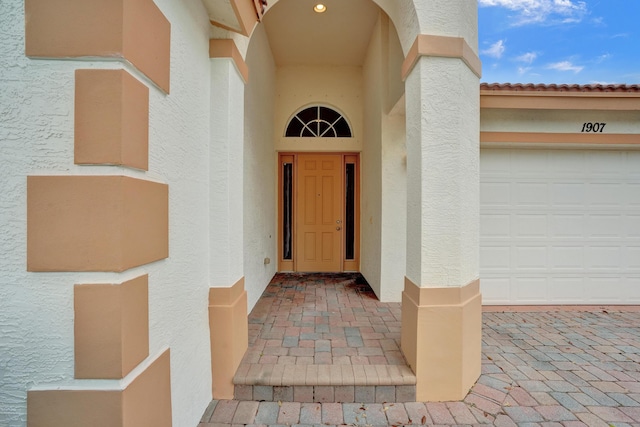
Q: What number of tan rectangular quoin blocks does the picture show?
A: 5